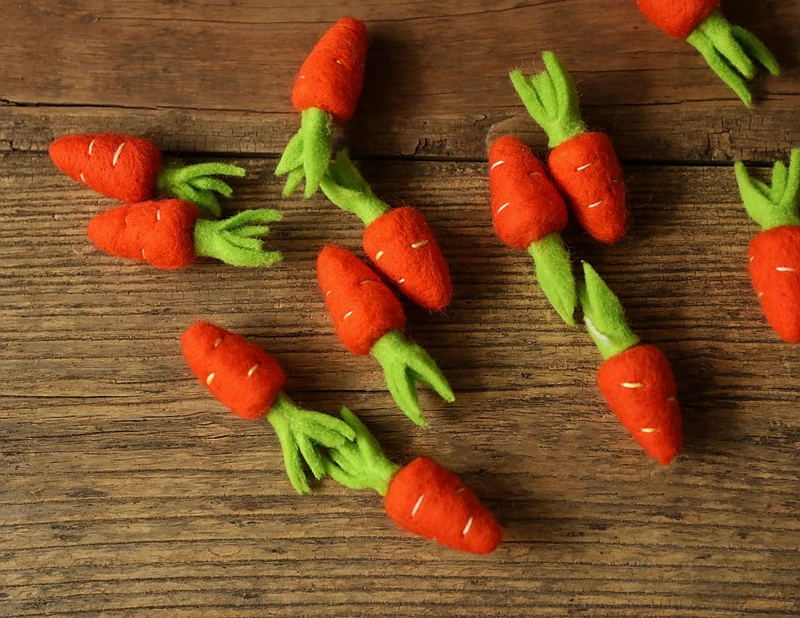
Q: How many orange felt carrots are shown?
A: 12